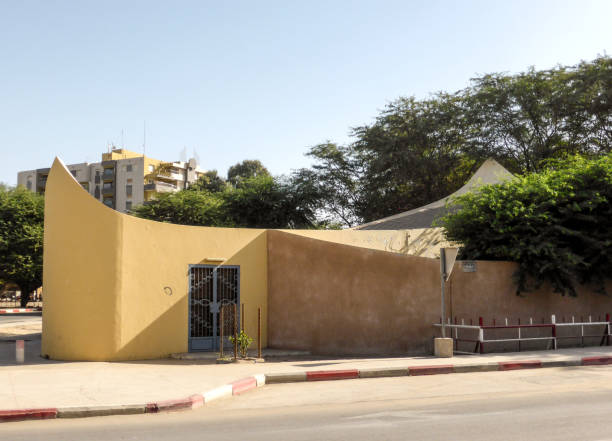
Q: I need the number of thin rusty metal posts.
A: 4